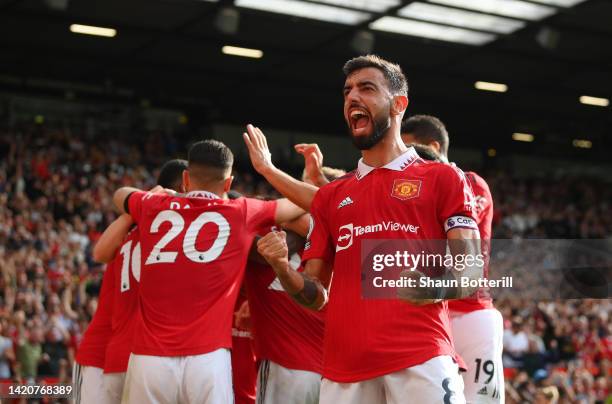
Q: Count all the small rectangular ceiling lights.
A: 6